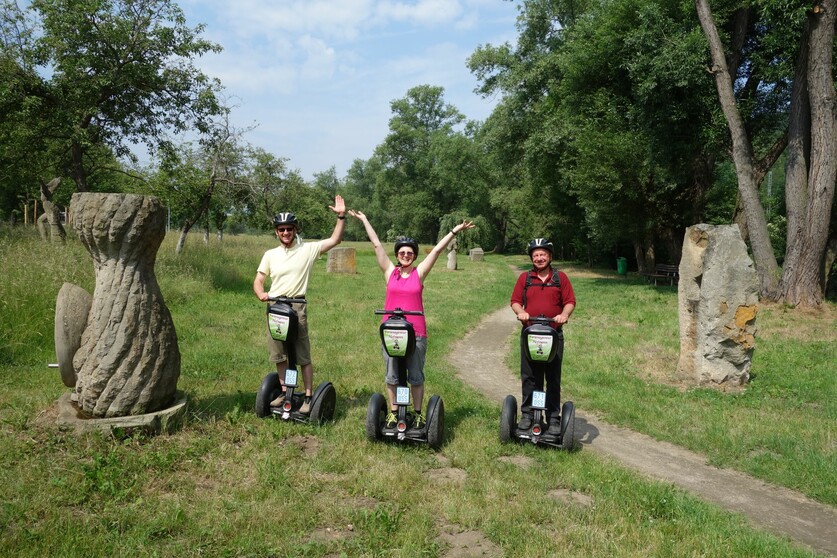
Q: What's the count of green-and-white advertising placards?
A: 3